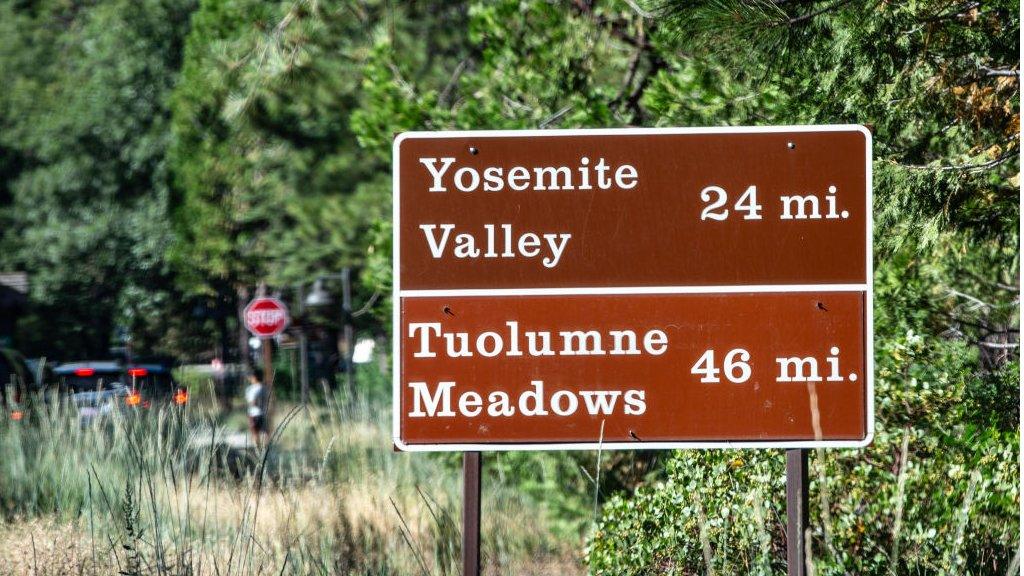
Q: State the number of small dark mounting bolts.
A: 5